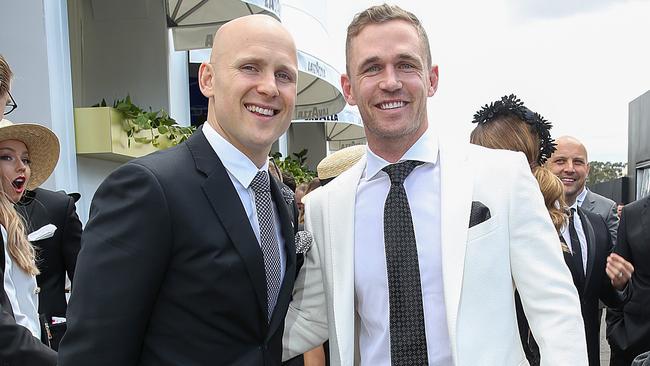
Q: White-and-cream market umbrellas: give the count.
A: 3